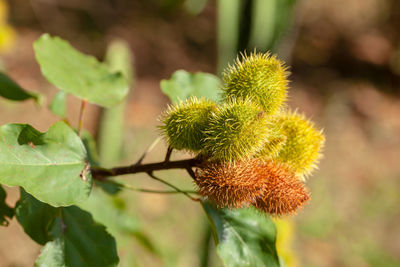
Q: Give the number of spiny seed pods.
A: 6